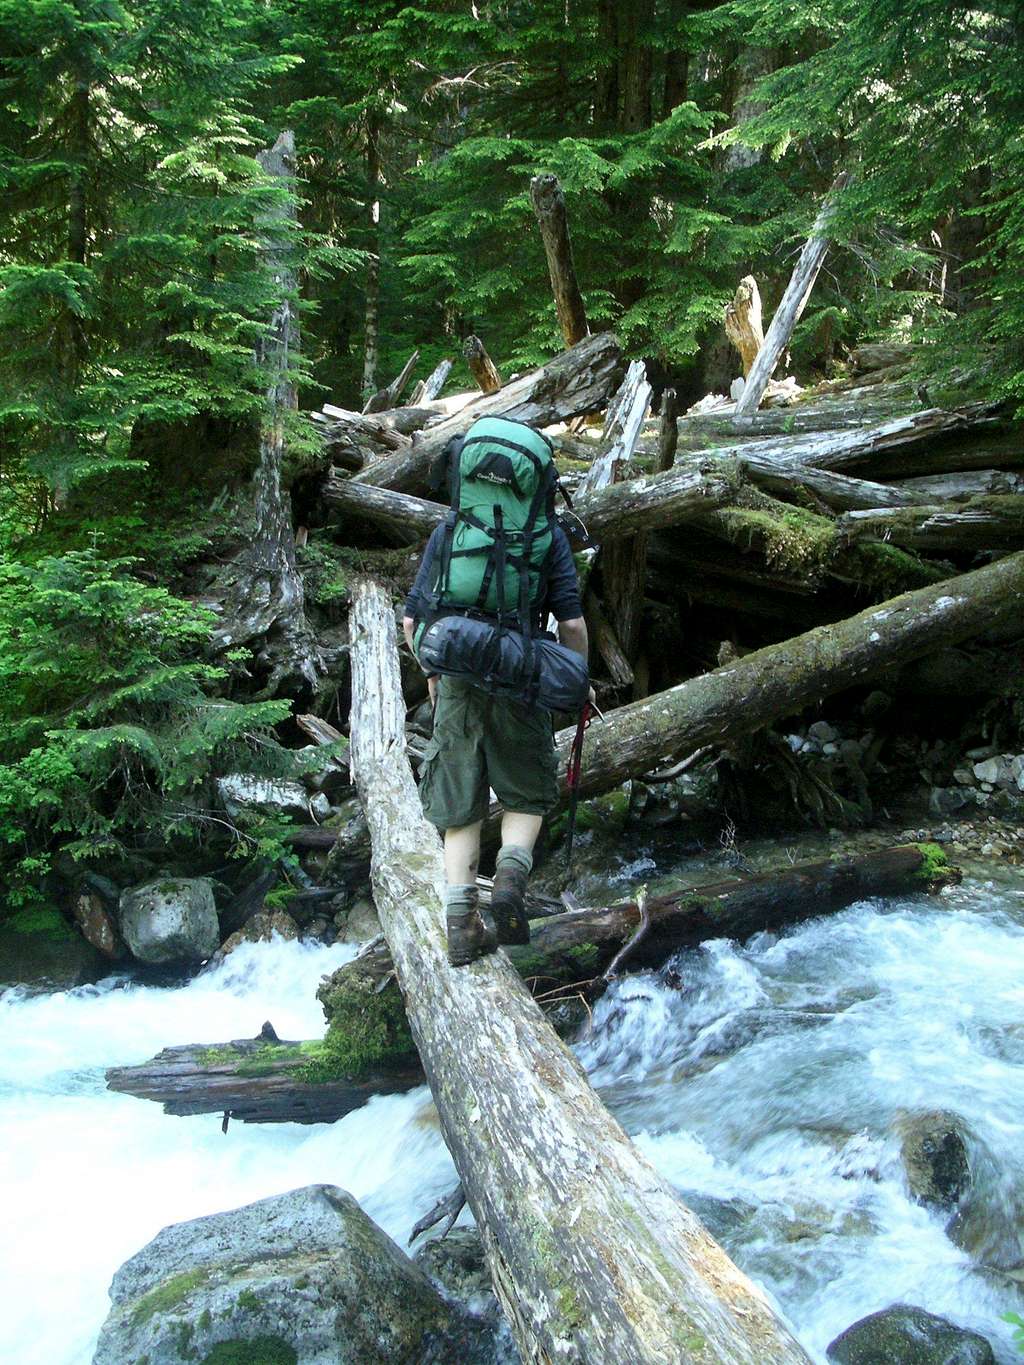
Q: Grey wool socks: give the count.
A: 2